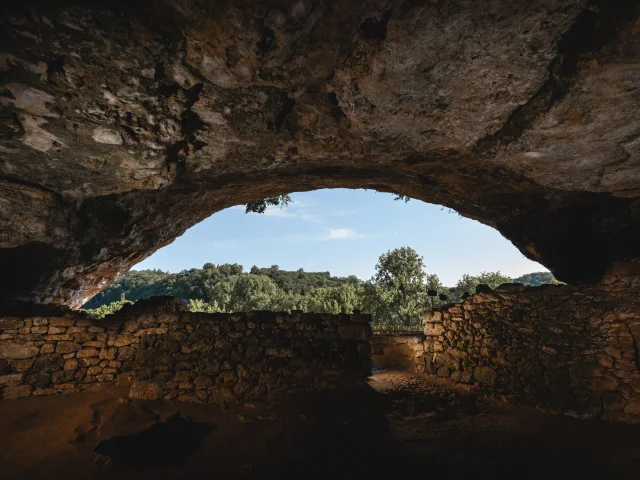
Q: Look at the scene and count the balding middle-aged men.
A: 0